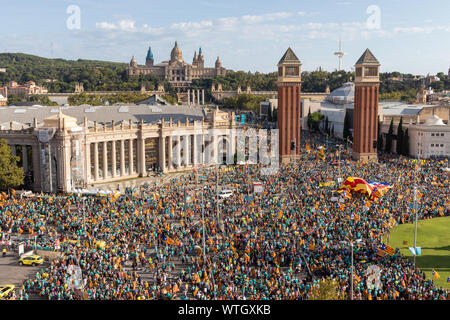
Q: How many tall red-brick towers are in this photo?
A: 2